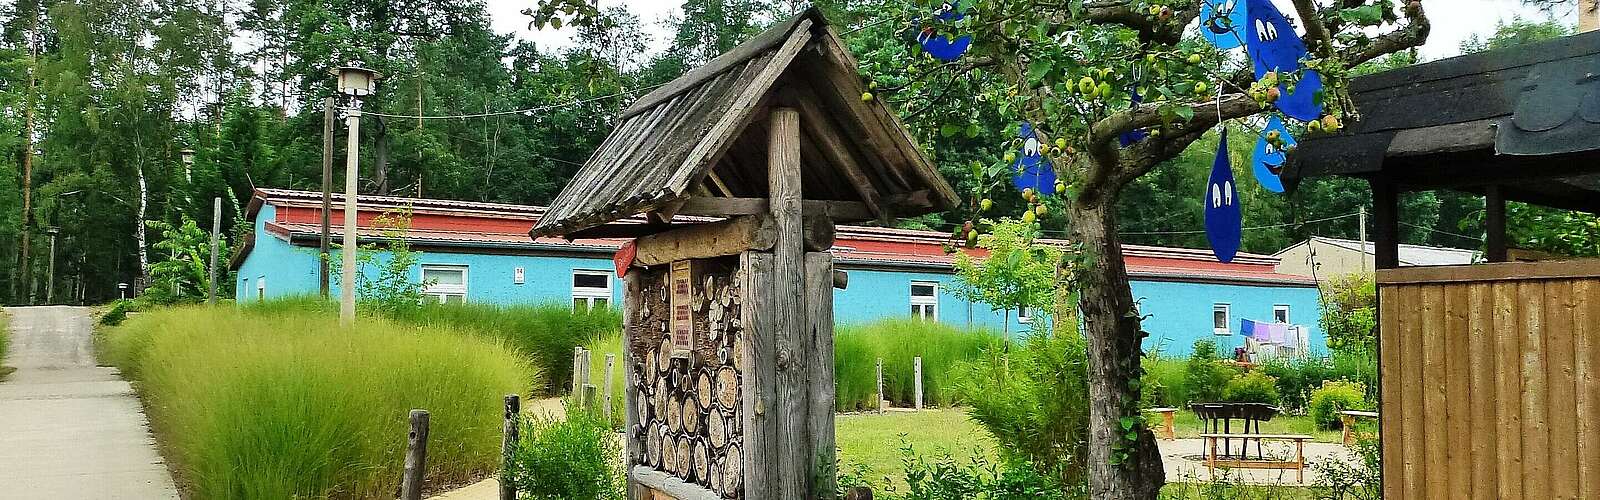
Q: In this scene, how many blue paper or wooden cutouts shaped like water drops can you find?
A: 7